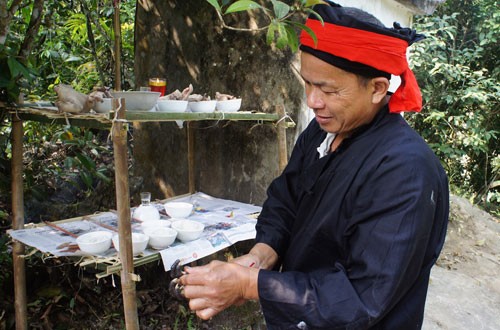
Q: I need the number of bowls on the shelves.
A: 11